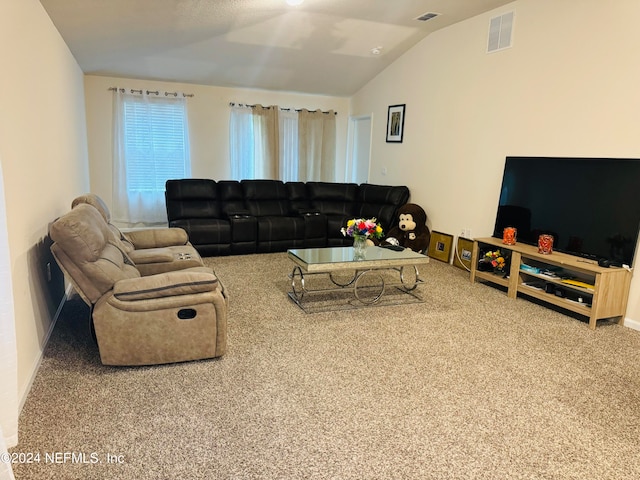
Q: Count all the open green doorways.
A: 0